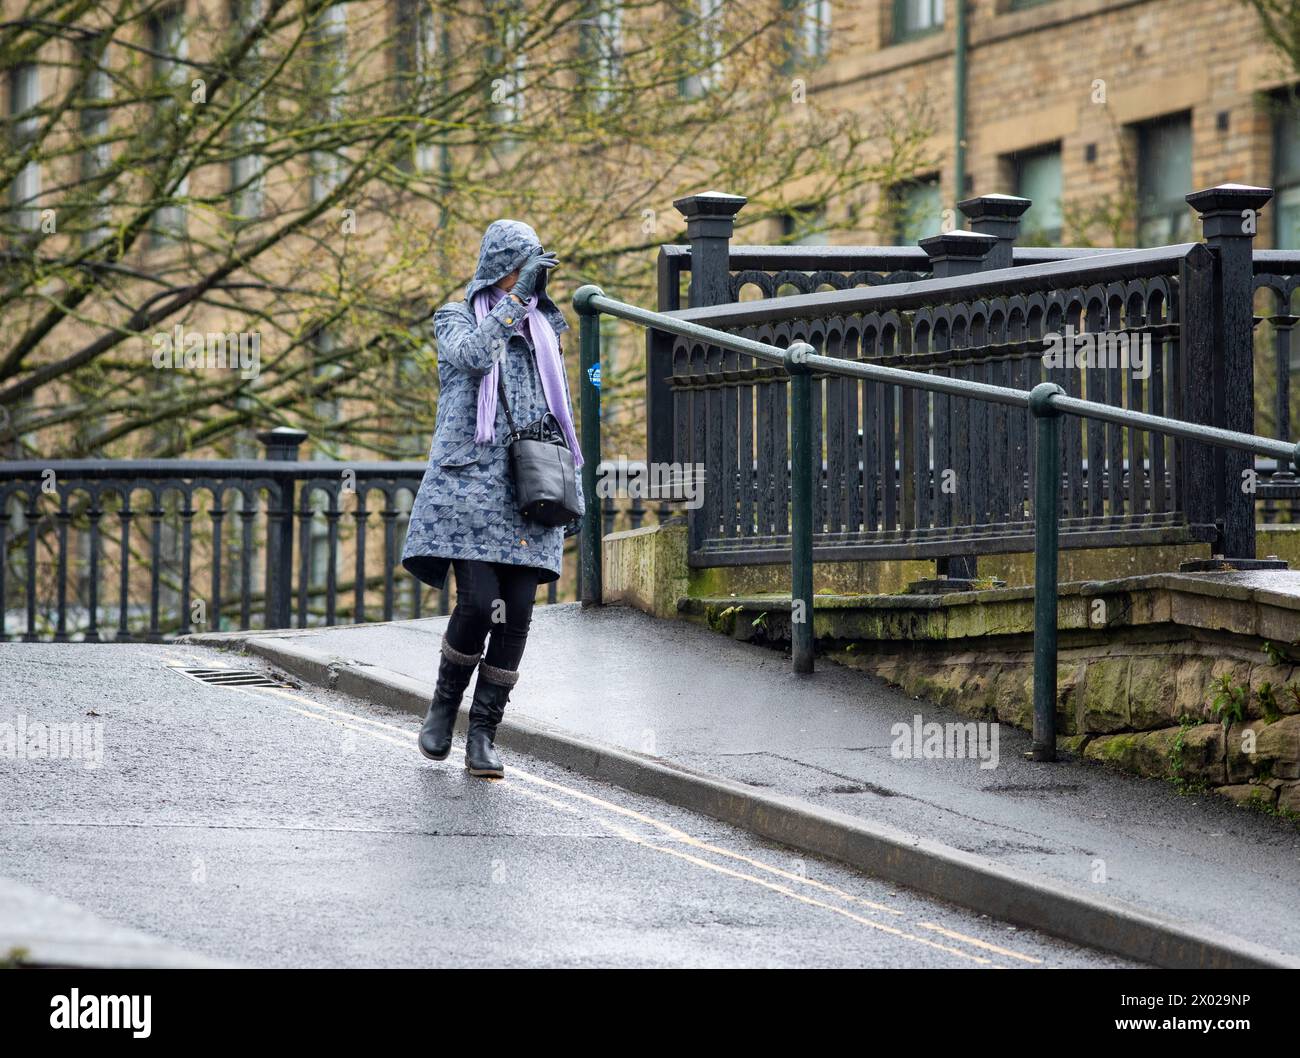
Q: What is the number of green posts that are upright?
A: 3